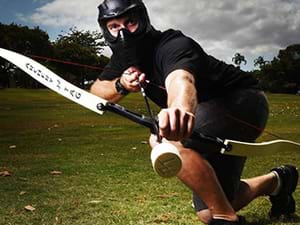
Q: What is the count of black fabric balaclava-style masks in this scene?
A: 1